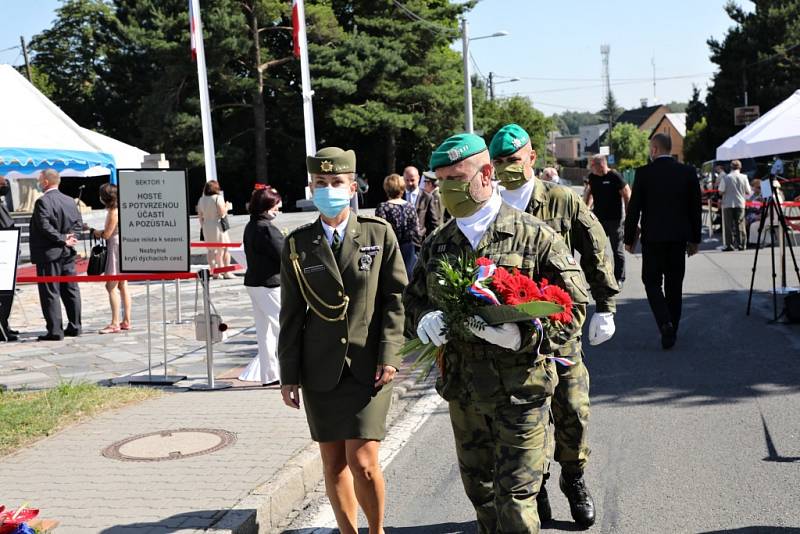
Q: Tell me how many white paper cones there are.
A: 0